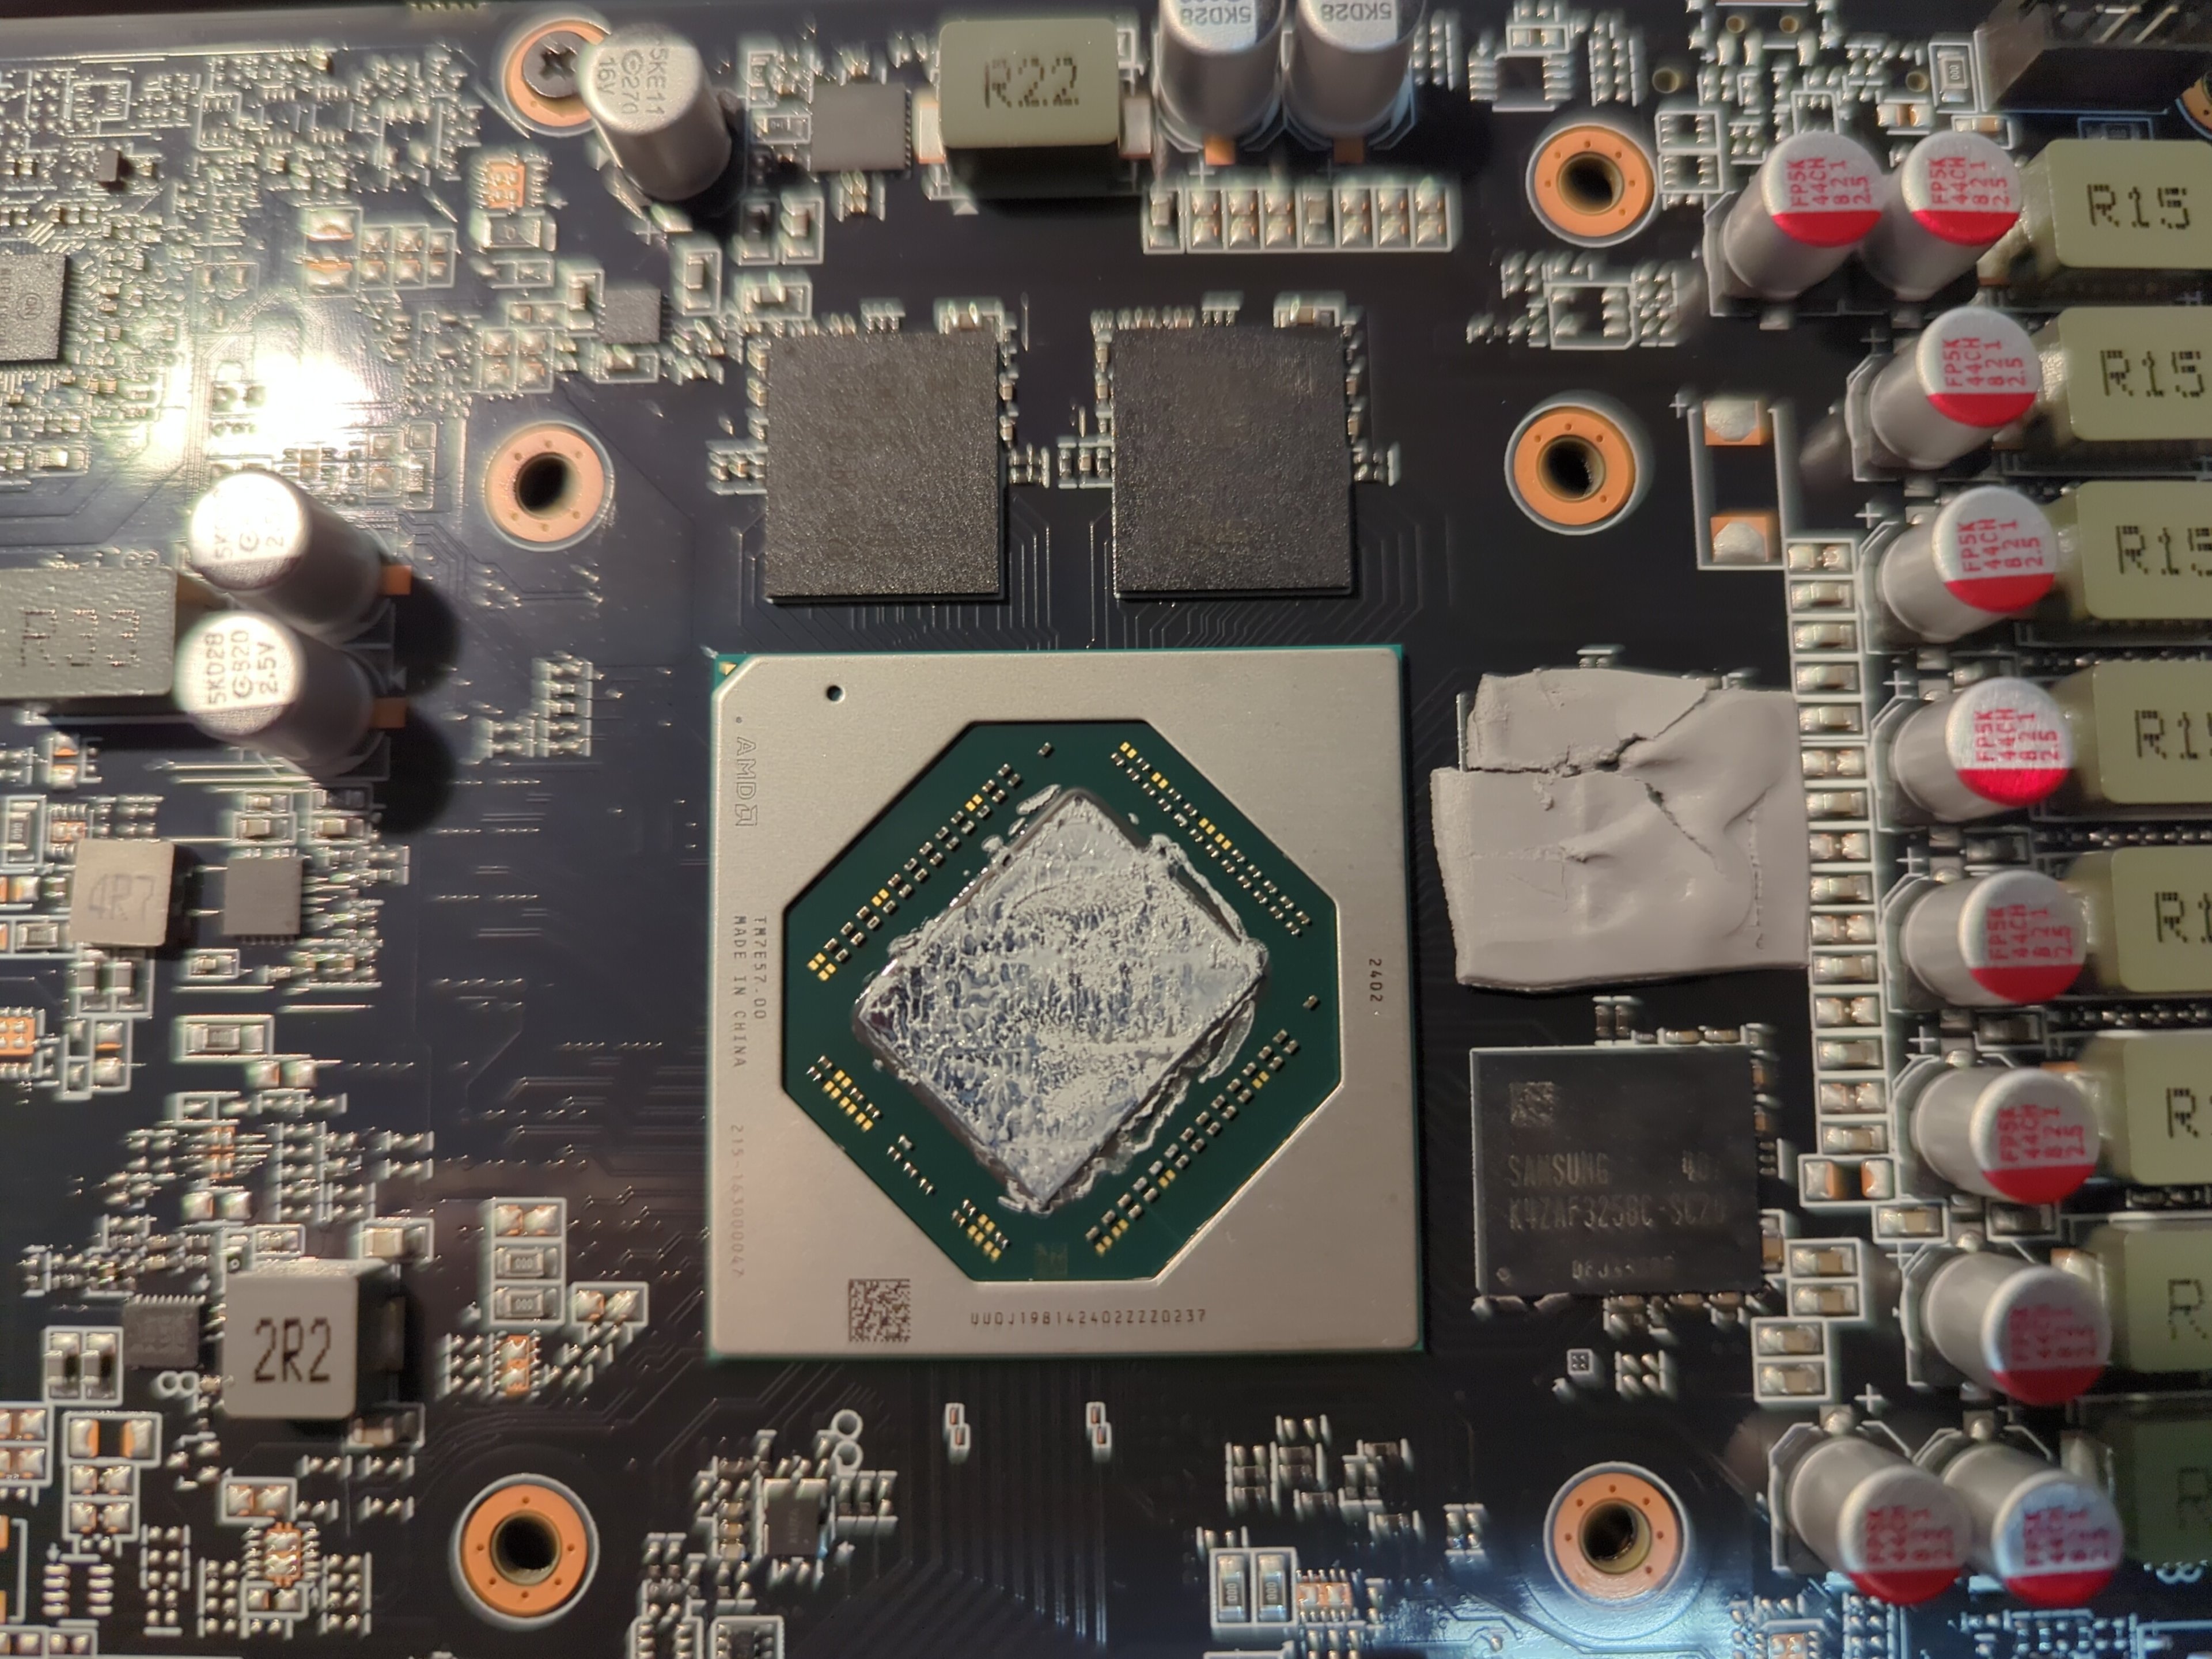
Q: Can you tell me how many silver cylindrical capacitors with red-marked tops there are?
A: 10